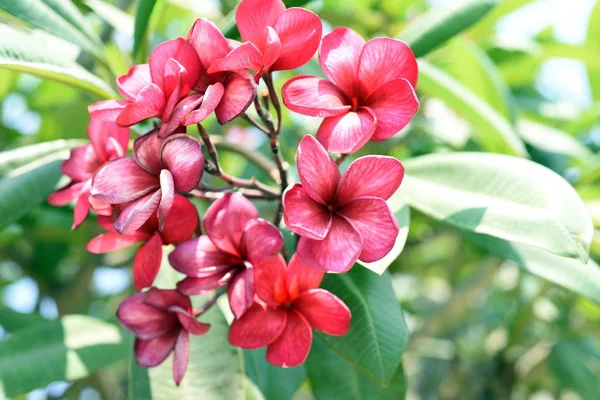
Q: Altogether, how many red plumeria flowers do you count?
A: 11